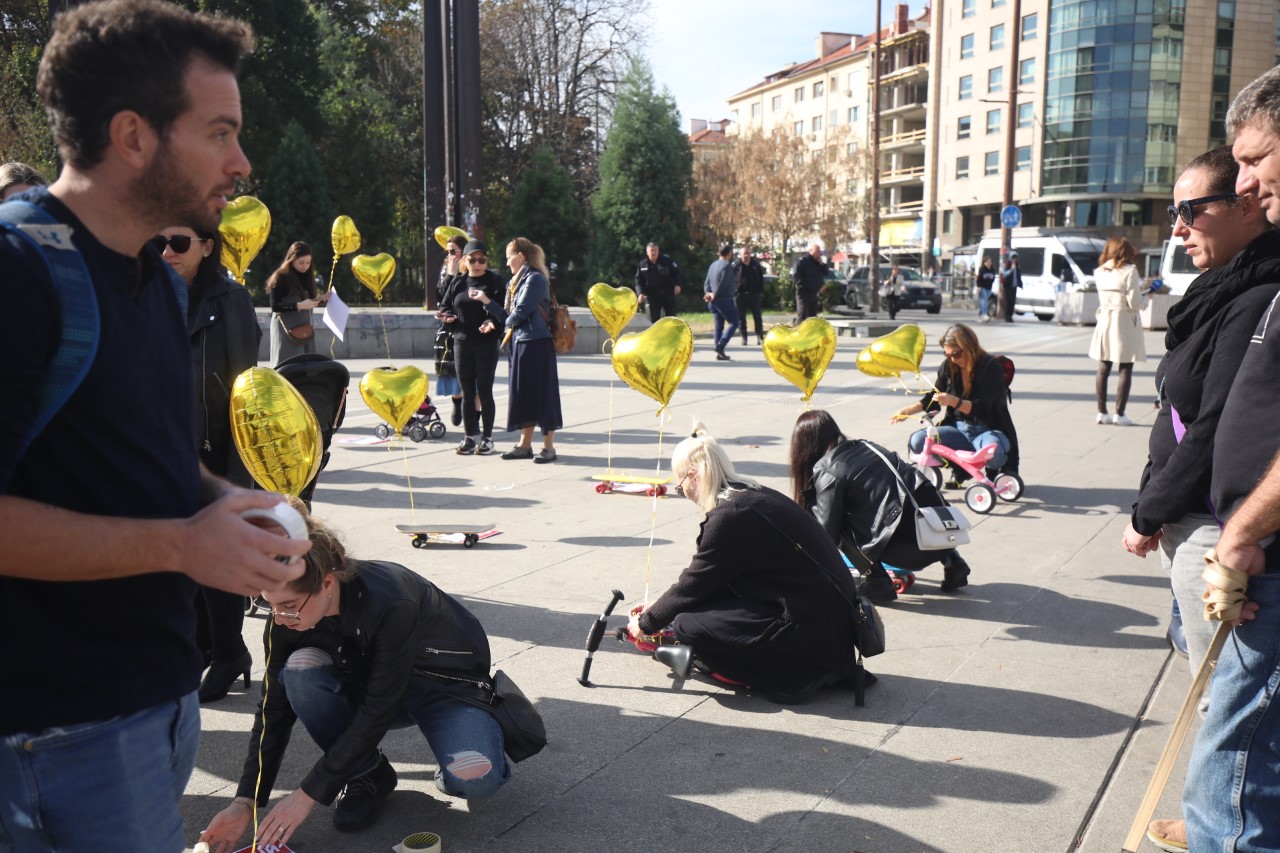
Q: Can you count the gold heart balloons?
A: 11